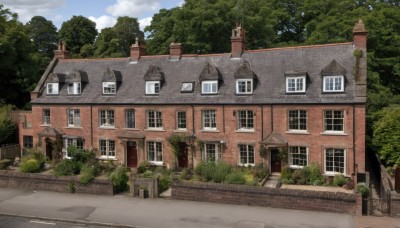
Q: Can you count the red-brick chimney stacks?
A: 5